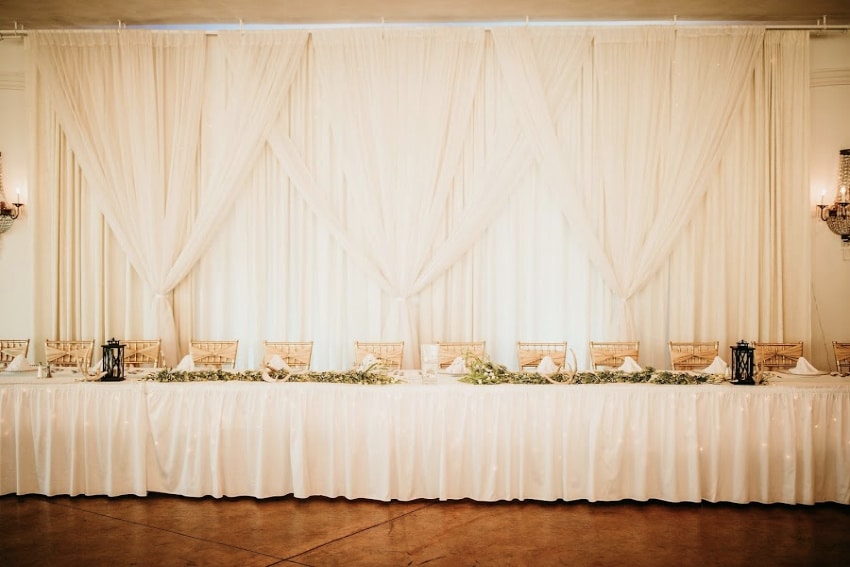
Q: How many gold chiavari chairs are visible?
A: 12